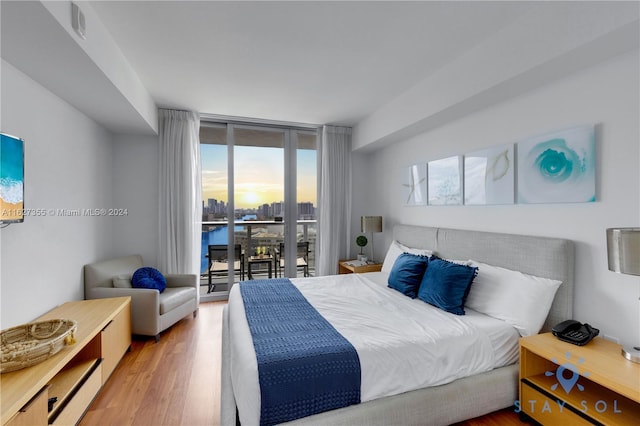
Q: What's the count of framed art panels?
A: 4